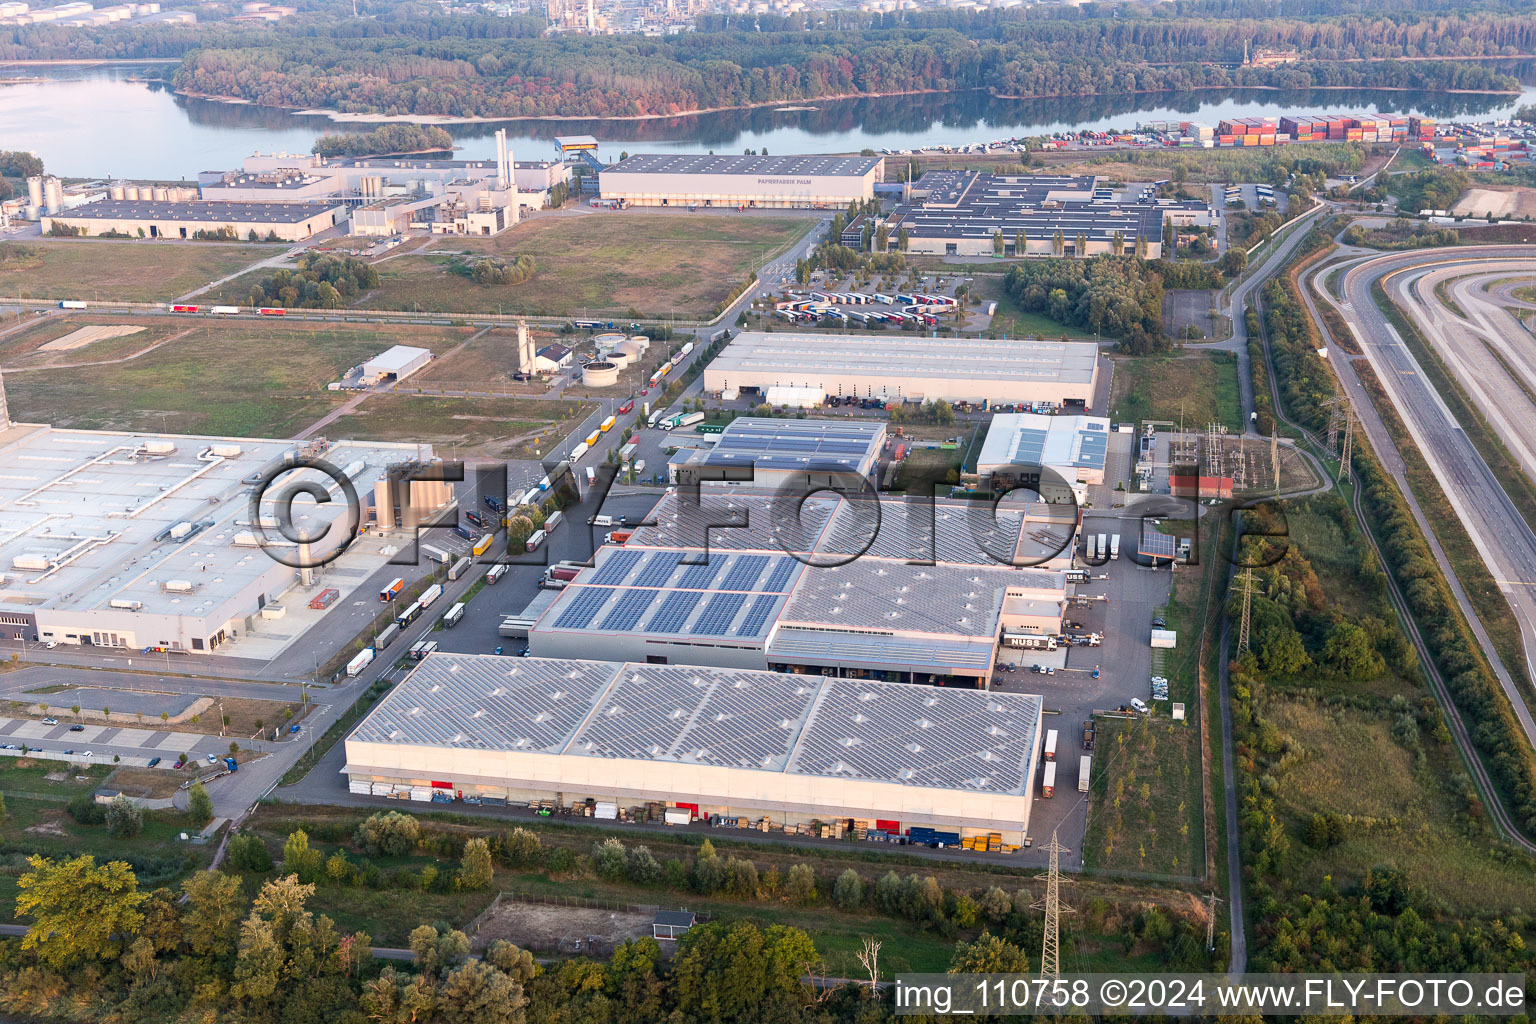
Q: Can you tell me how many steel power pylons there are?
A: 5